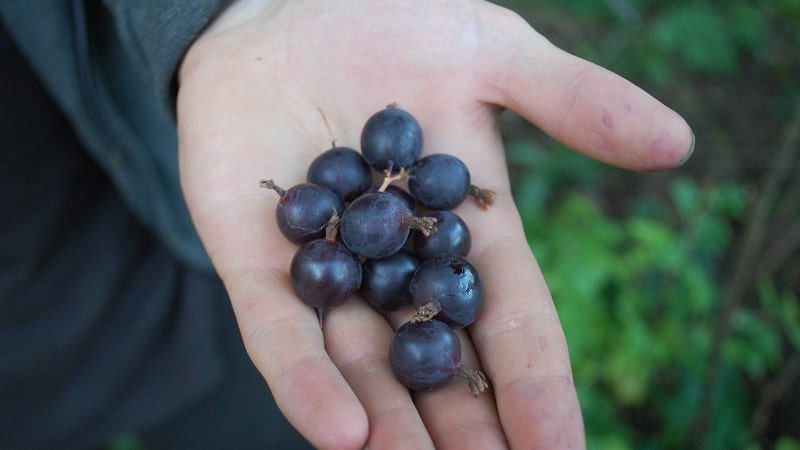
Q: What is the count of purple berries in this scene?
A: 11